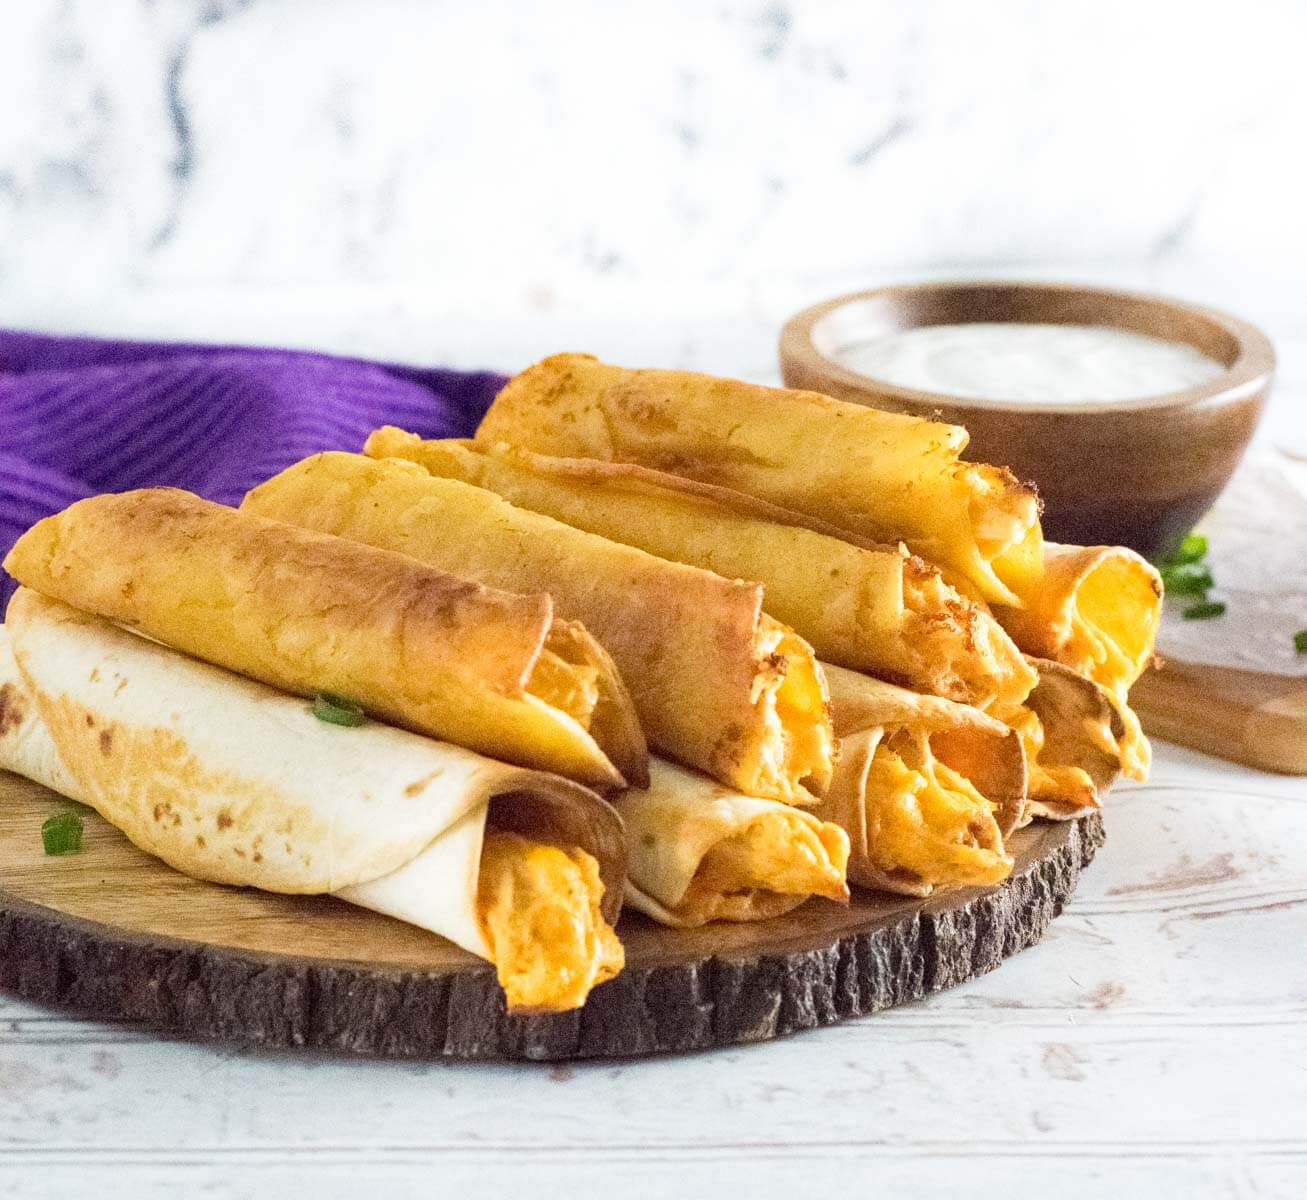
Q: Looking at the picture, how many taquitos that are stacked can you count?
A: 9